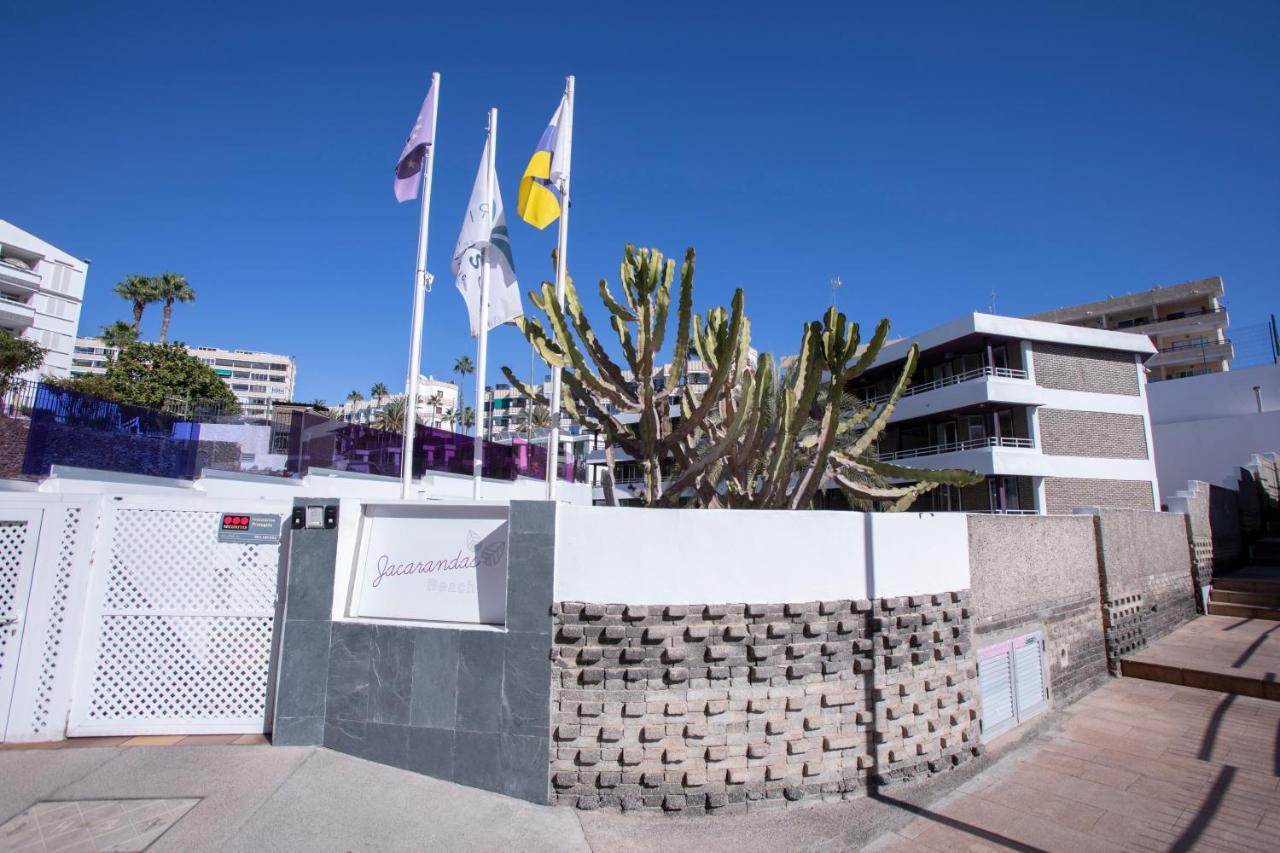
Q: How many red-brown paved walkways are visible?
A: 1